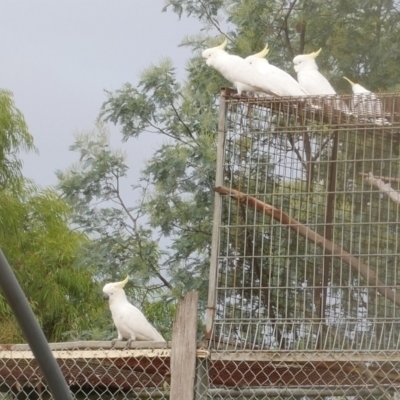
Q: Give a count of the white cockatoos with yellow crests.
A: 5